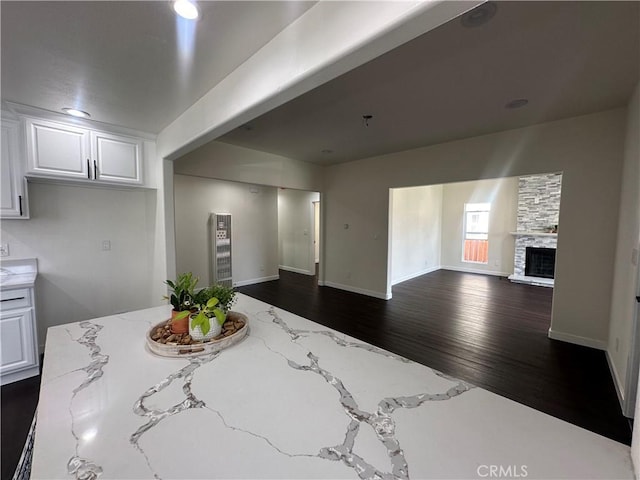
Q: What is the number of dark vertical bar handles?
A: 3